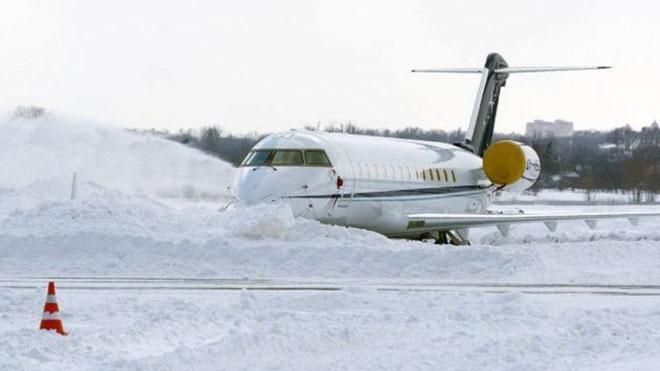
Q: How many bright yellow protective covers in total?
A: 1